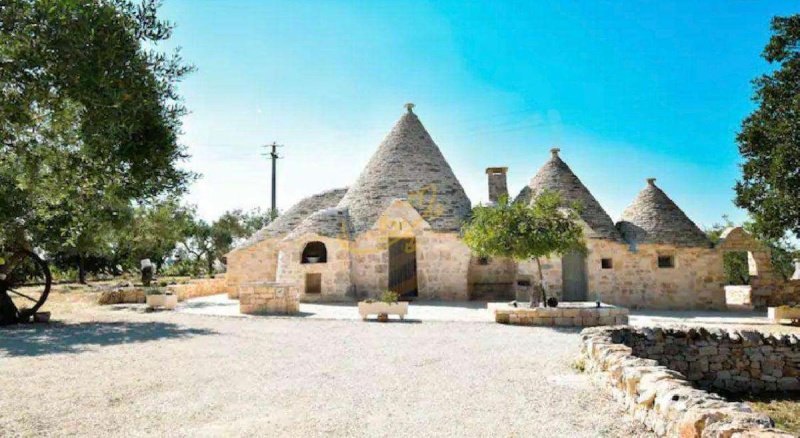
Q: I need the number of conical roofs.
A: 3